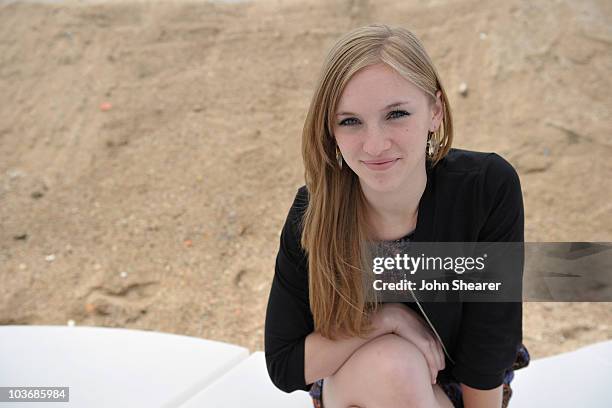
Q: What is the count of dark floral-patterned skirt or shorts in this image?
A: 1